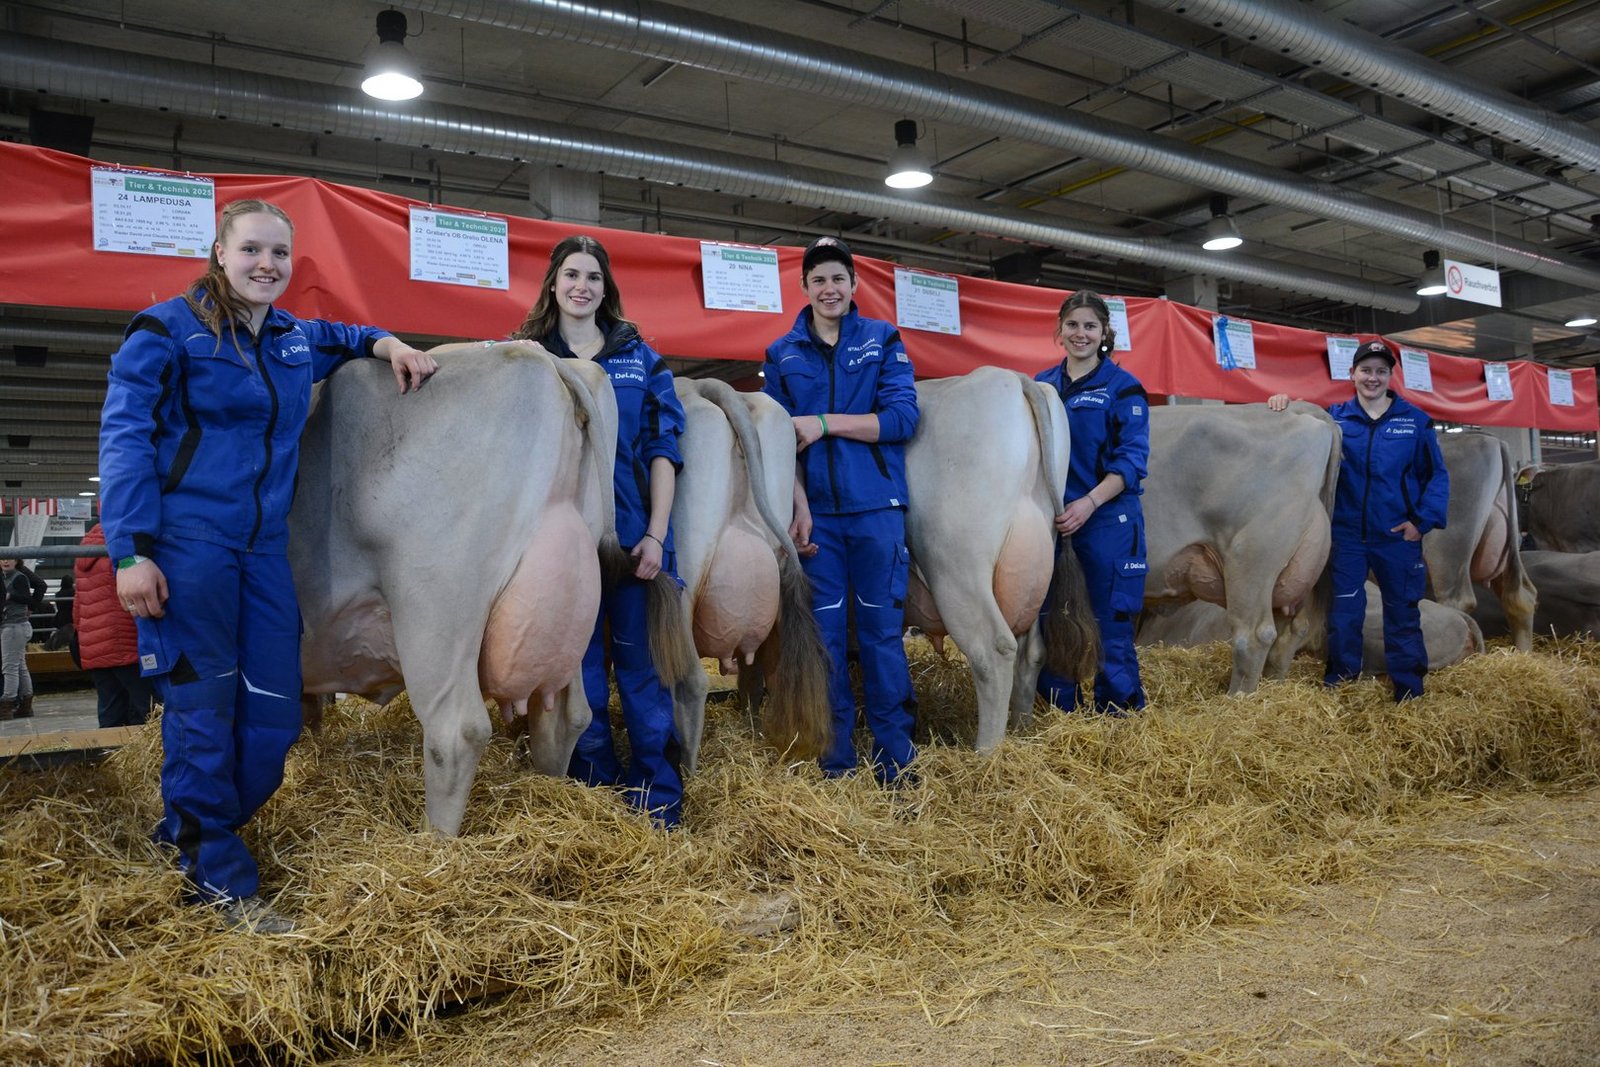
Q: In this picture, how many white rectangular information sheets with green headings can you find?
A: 10